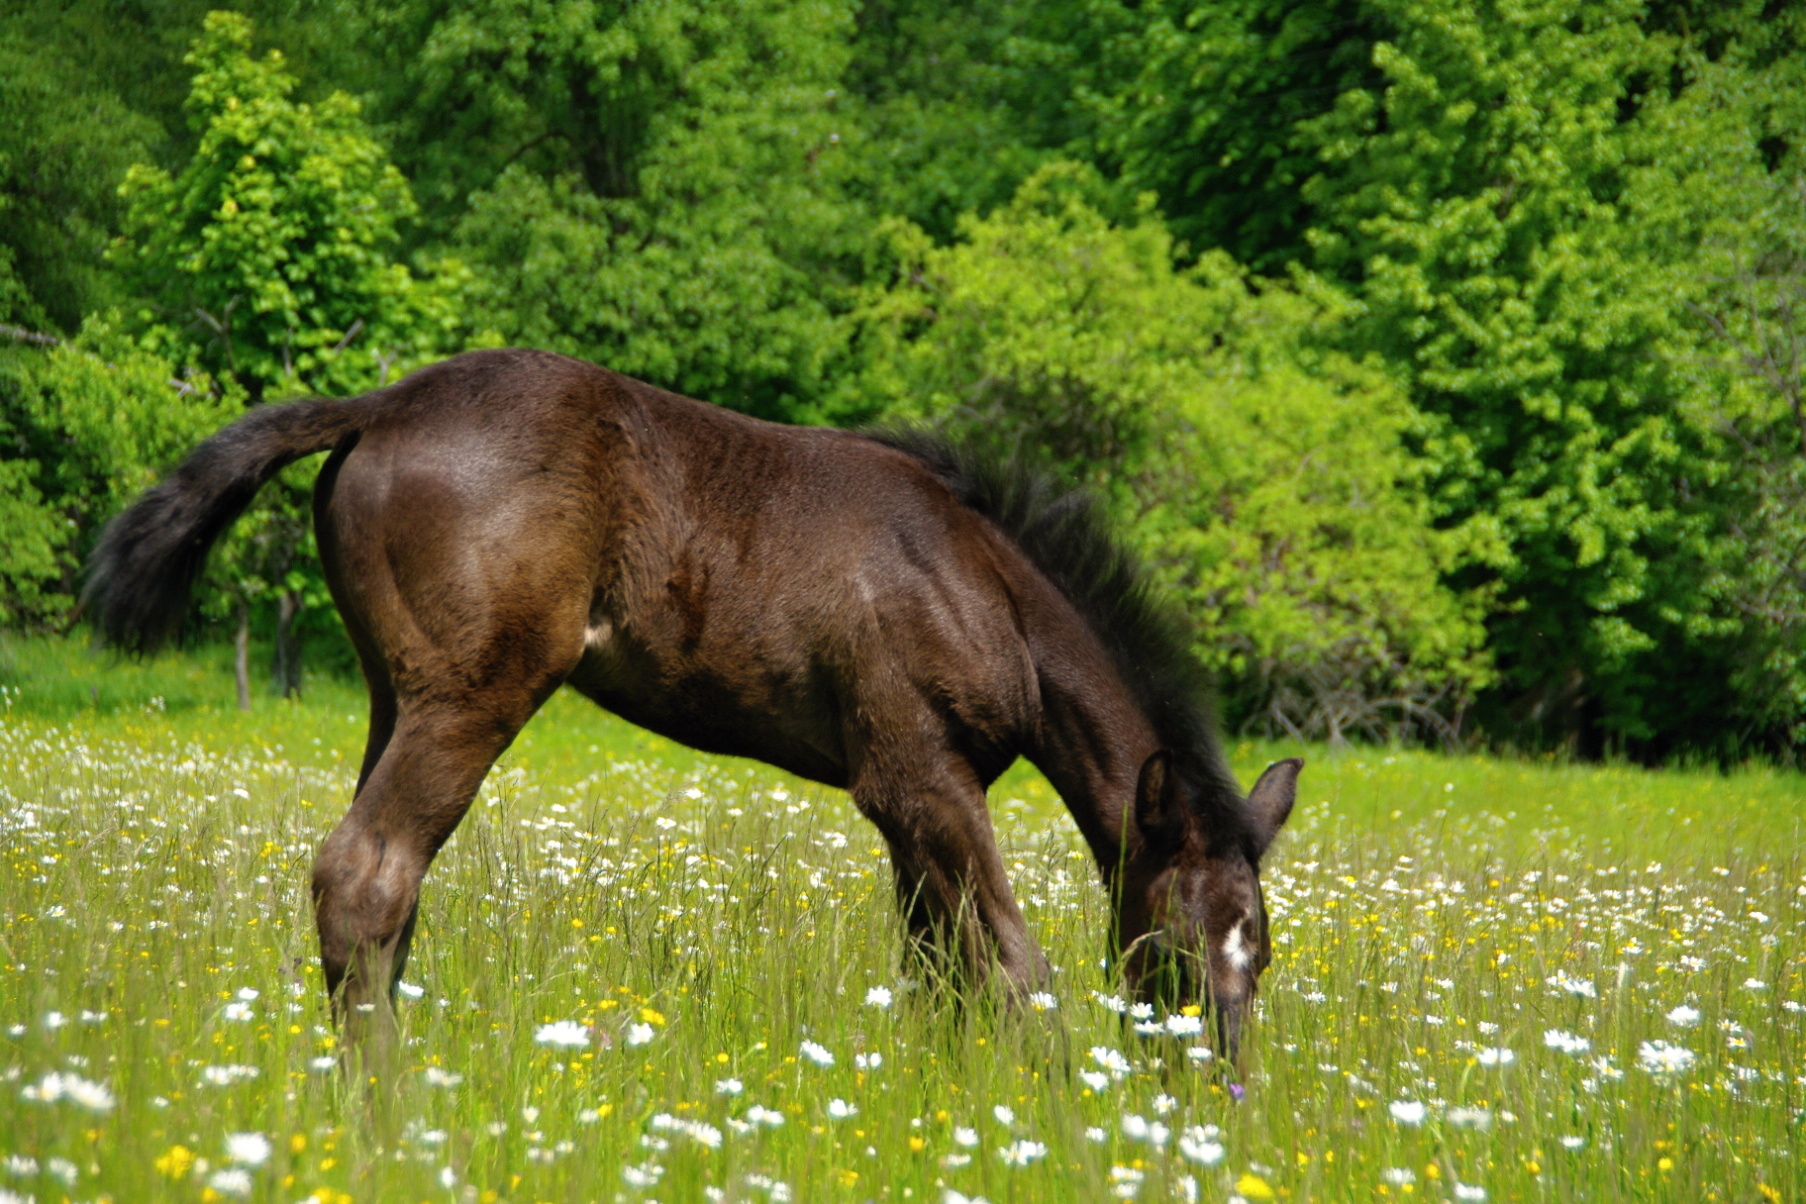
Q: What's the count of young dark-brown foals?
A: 1